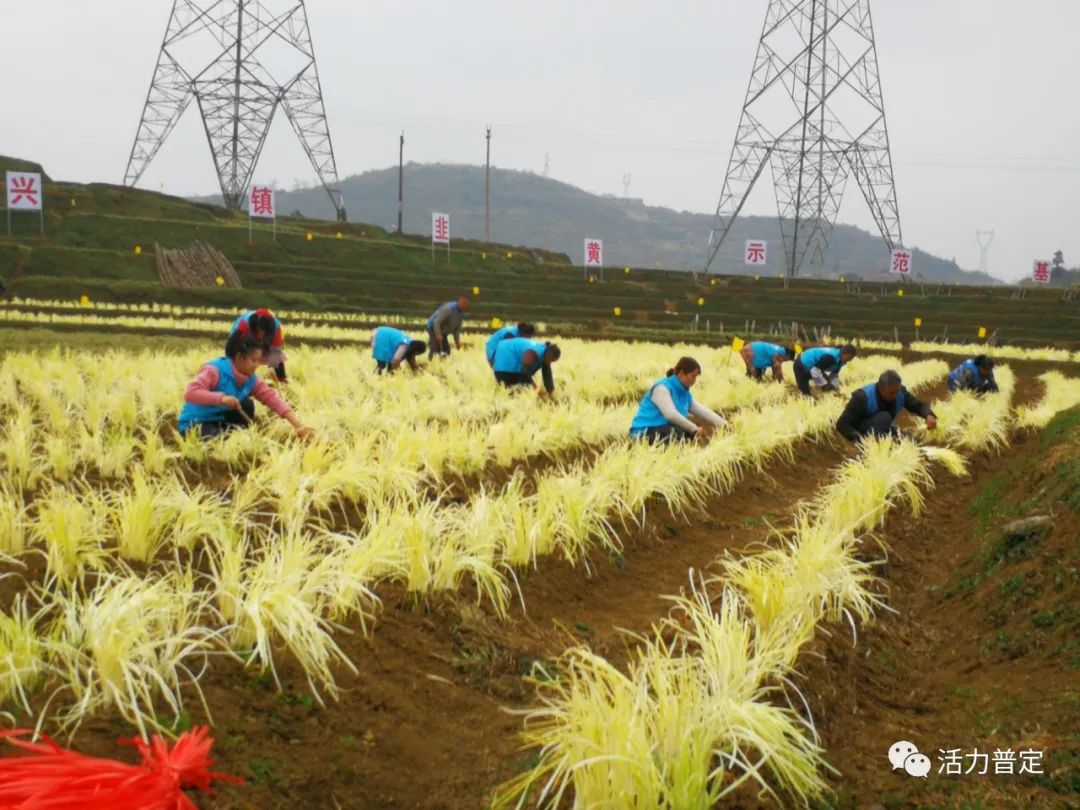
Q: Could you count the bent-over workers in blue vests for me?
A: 11